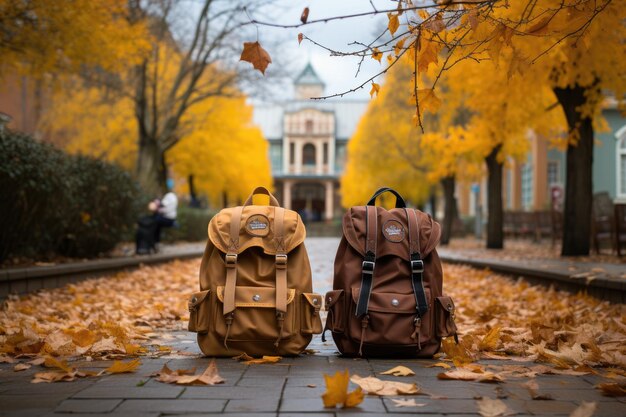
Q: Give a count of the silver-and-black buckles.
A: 2